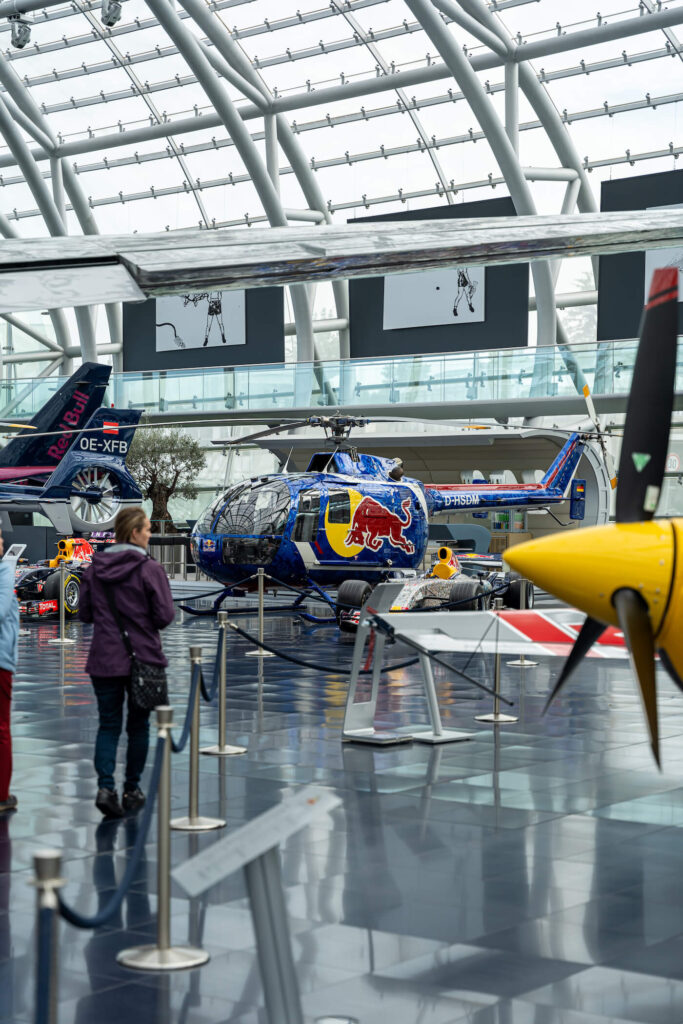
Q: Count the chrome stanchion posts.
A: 8